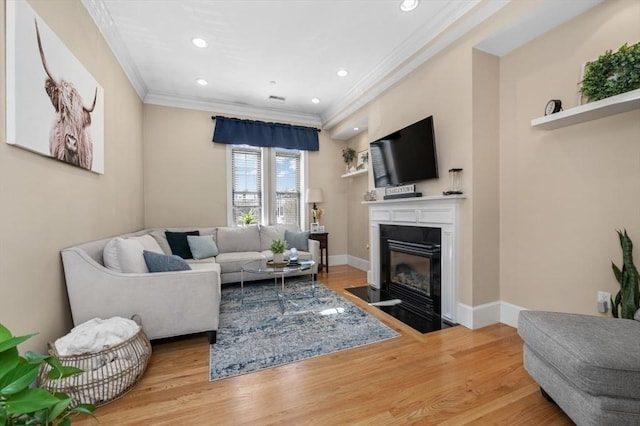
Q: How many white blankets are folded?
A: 1